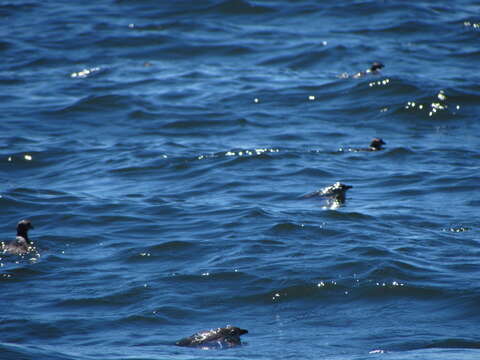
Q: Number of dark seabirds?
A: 5